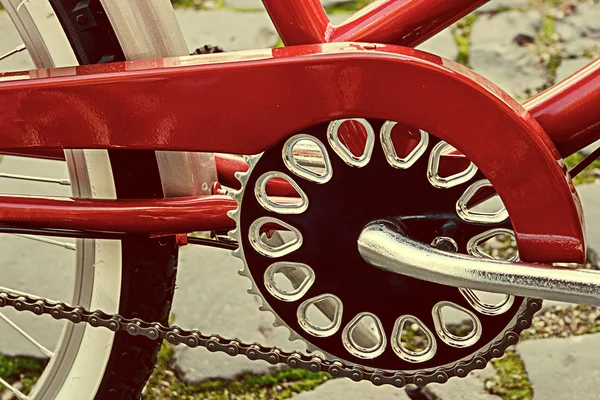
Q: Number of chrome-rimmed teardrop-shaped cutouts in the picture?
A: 14